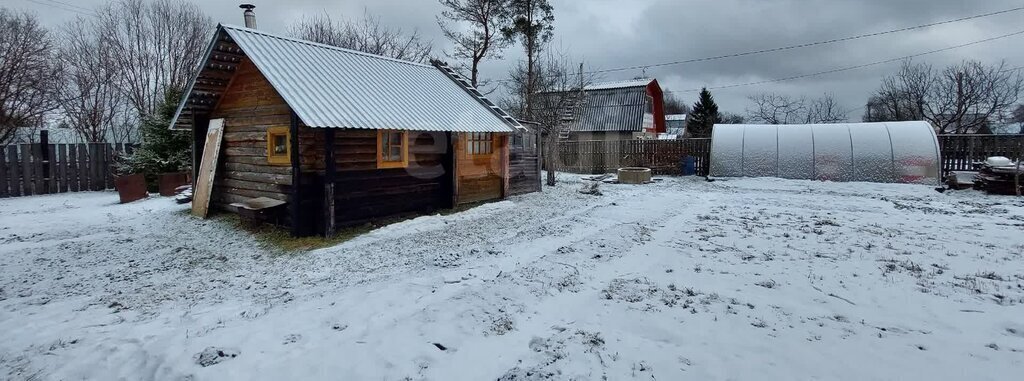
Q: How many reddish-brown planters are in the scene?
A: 2